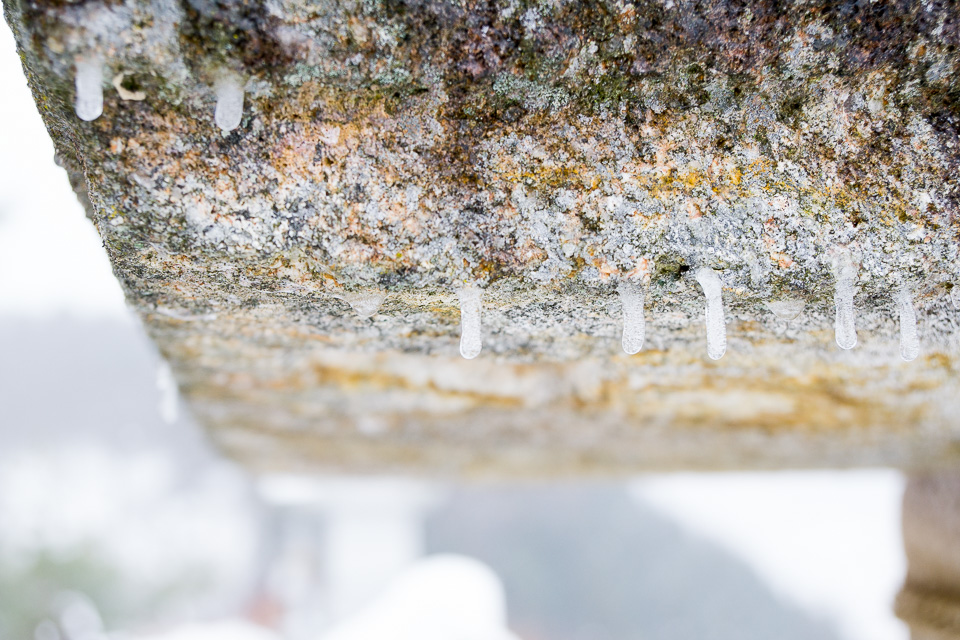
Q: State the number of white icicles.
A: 7